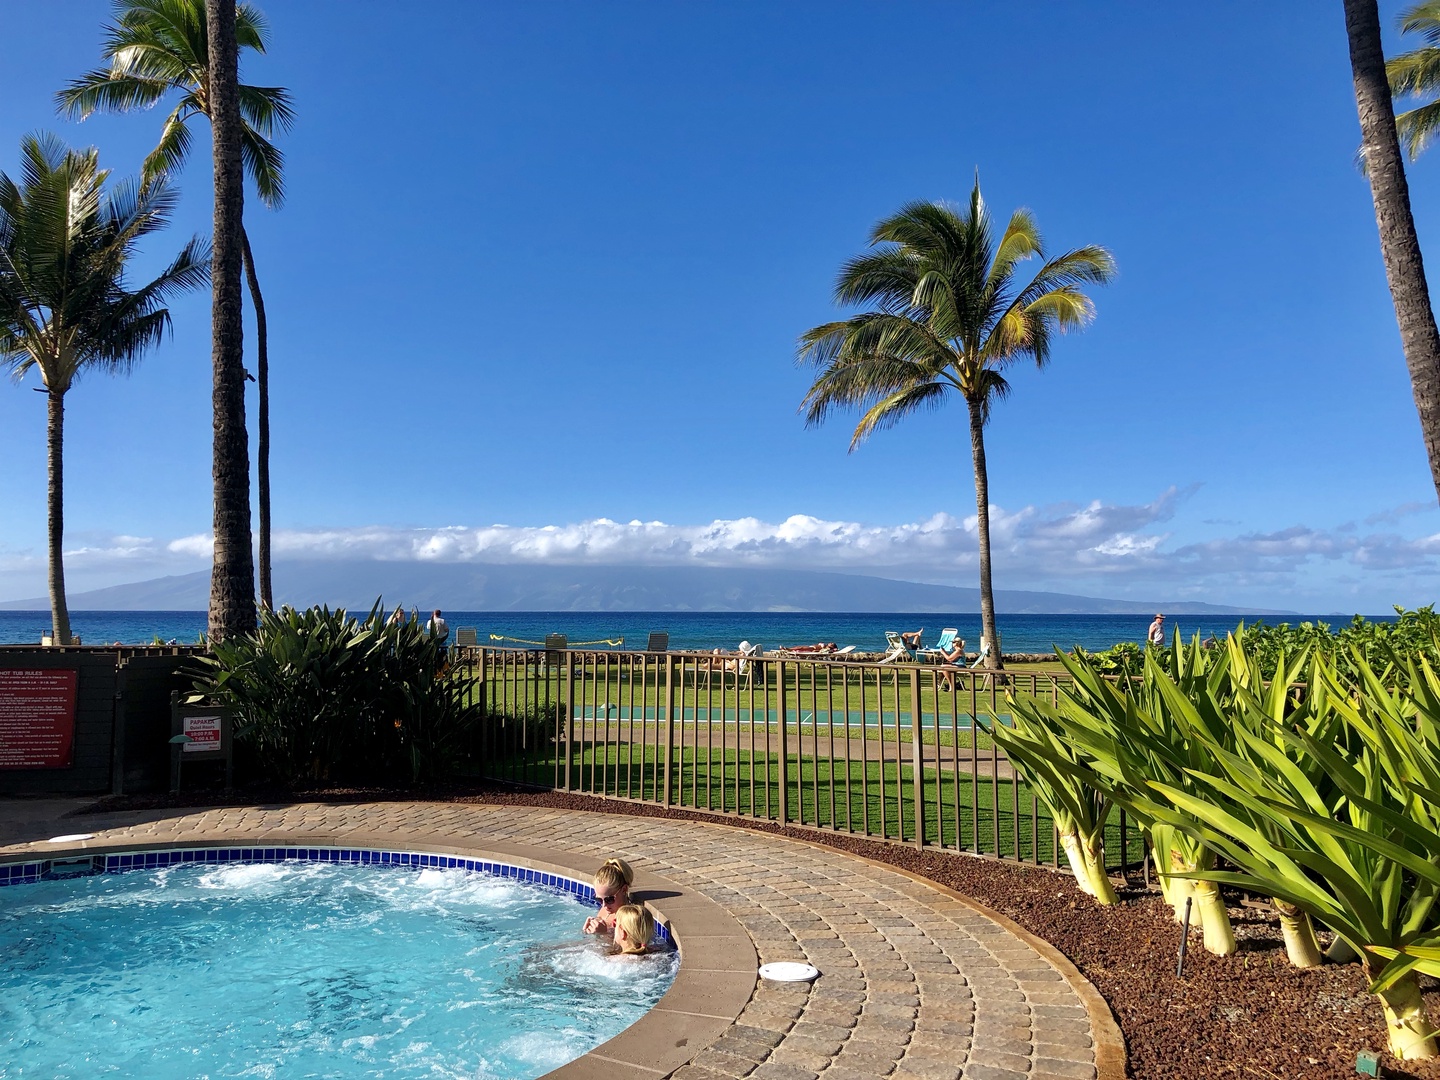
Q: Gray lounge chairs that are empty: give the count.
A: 3